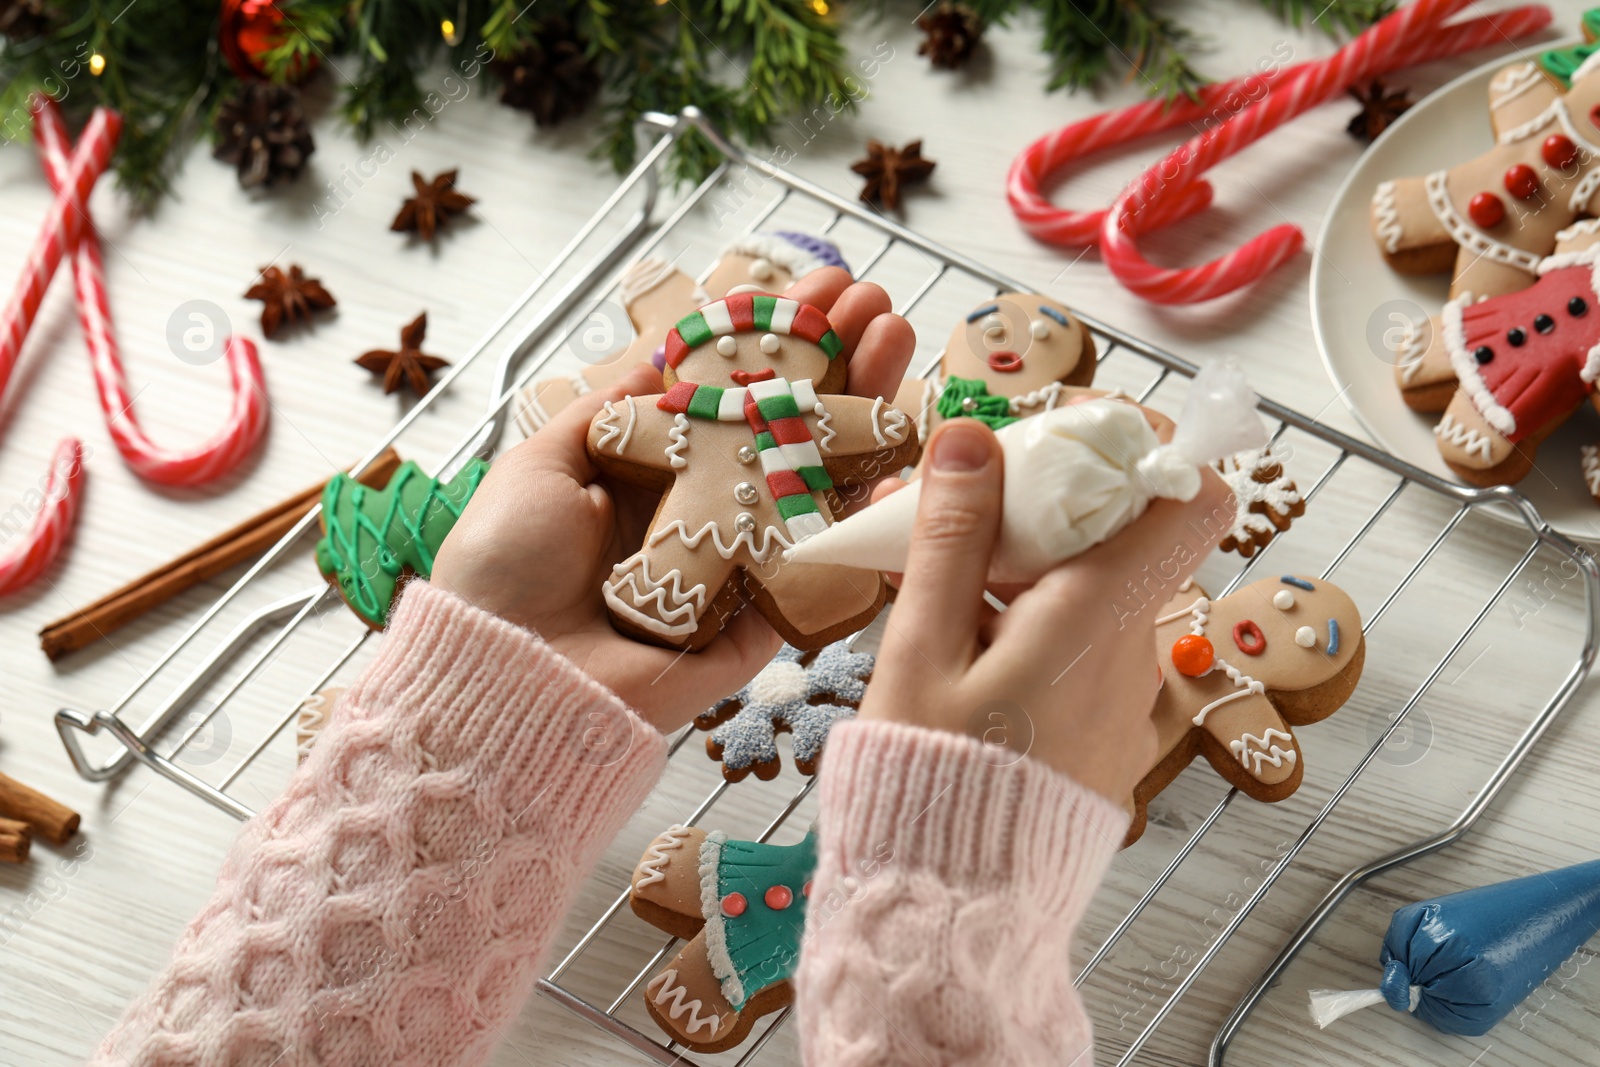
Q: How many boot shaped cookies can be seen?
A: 0